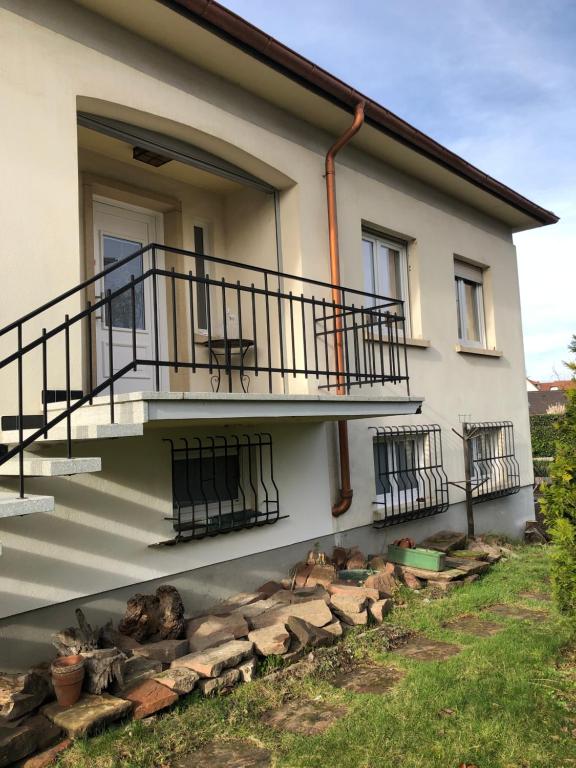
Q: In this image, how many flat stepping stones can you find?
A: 7